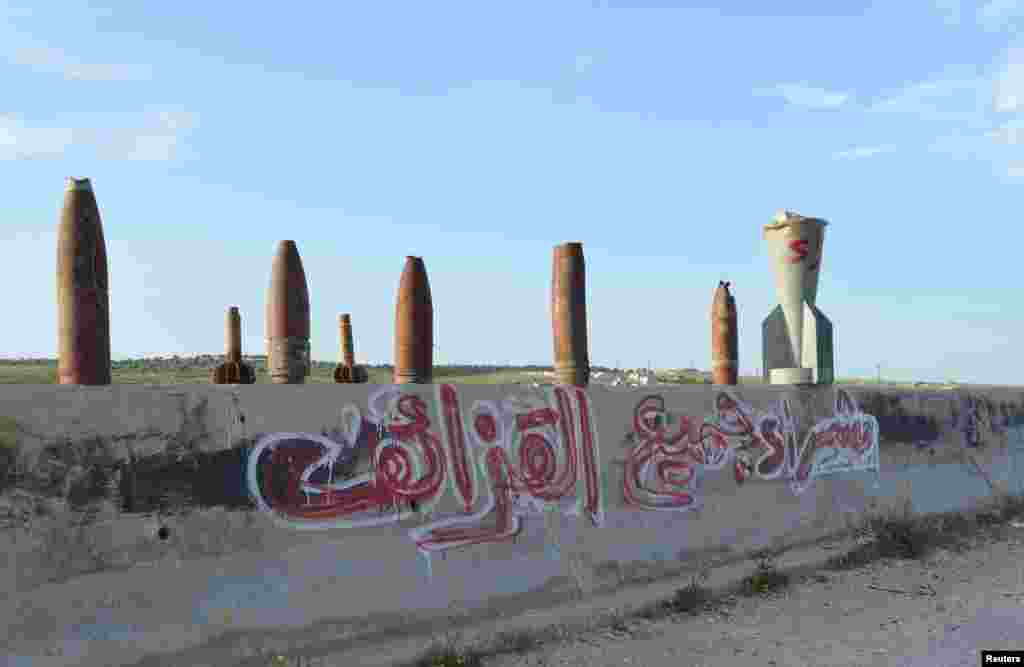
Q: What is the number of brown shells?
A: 7